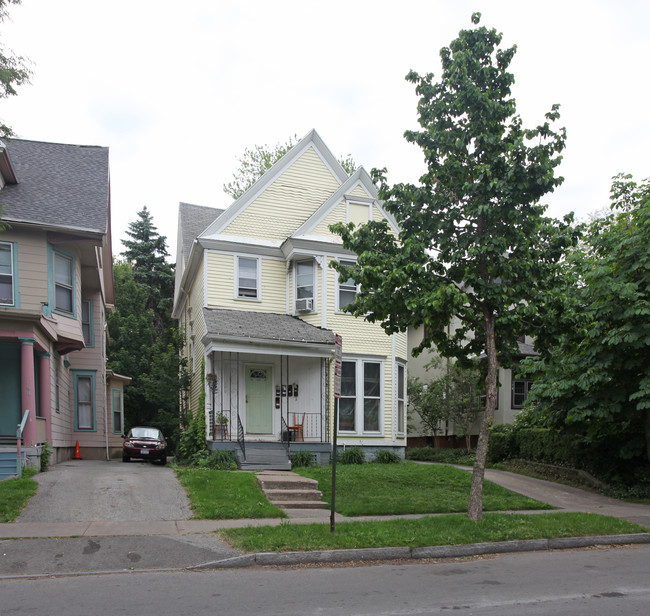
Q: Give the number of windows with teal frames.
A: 5